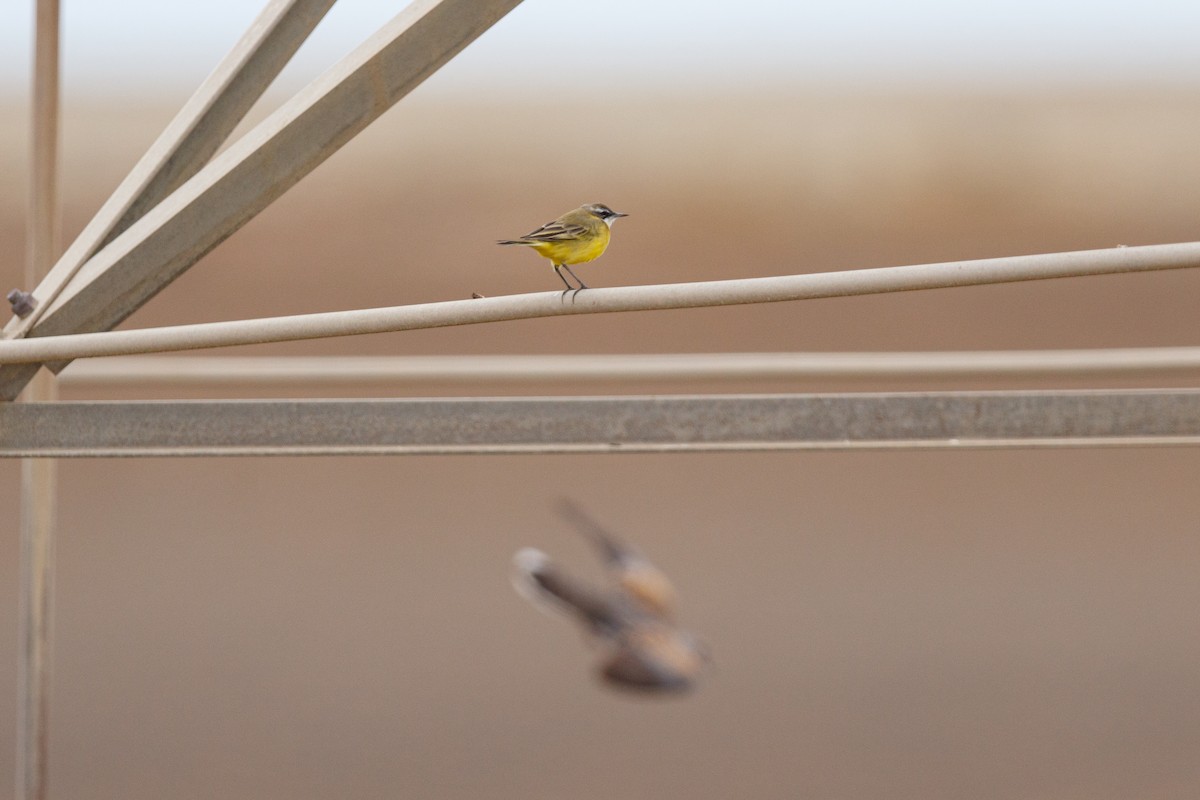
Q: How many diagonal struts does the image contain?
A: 2